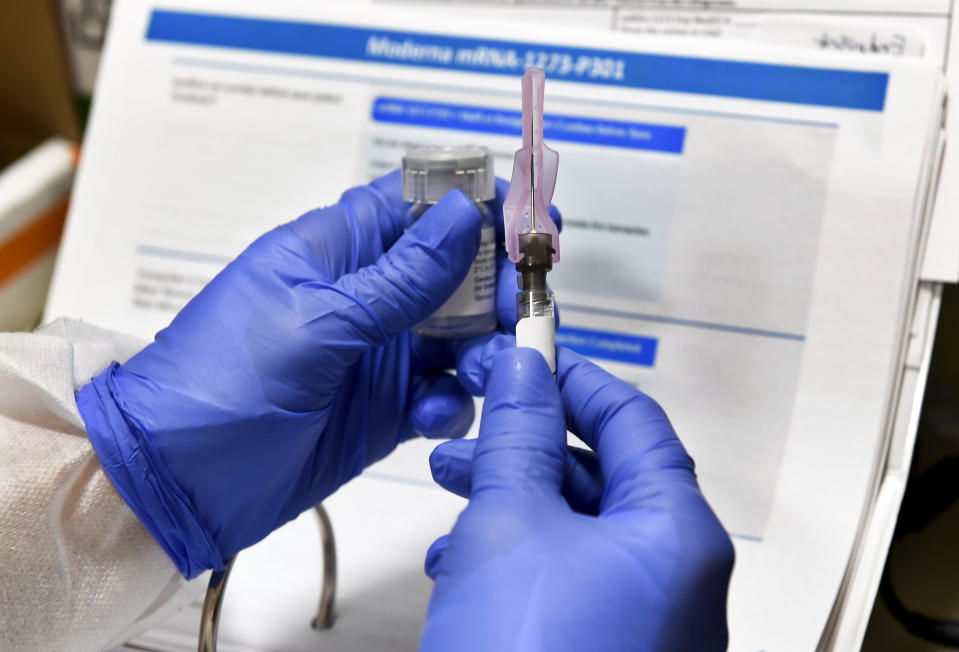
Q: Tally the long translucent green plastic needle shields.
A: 0